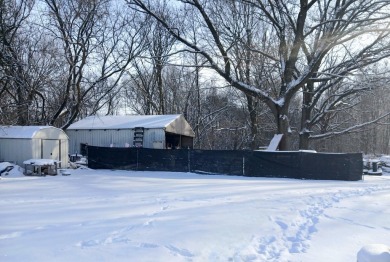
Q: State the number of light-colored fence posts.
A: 3